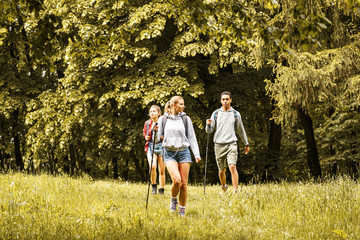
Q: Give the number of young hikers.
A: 3